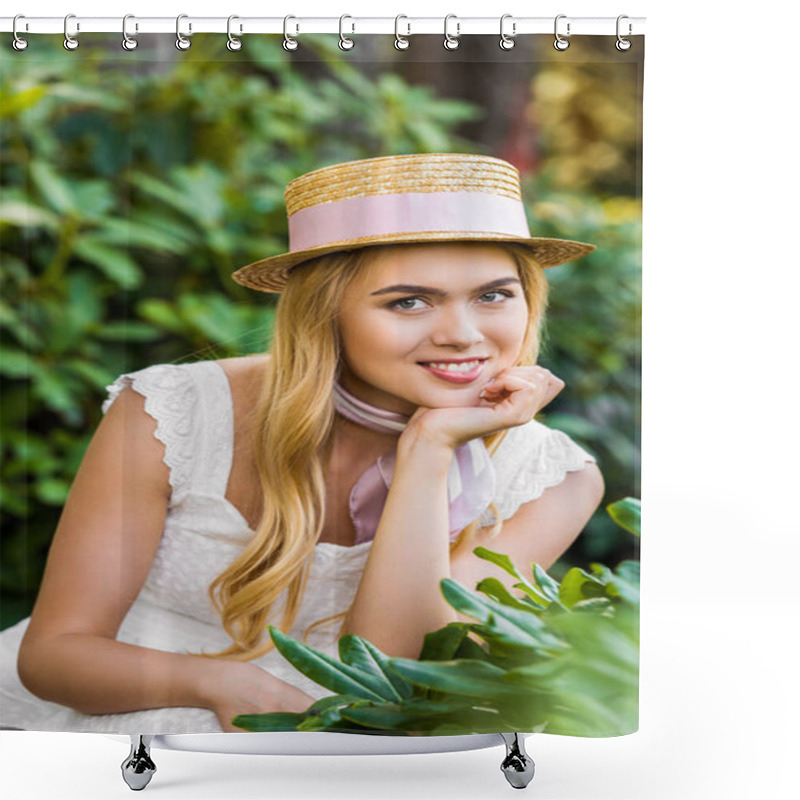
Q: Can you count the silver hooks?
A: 12